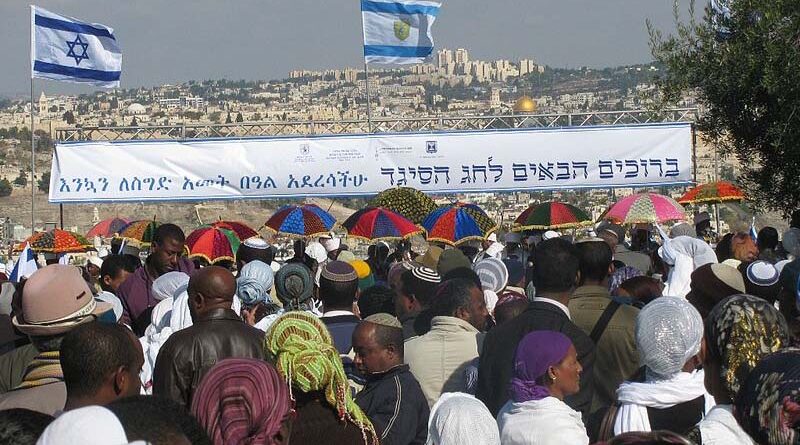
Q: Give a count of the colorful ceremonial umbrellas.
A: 12